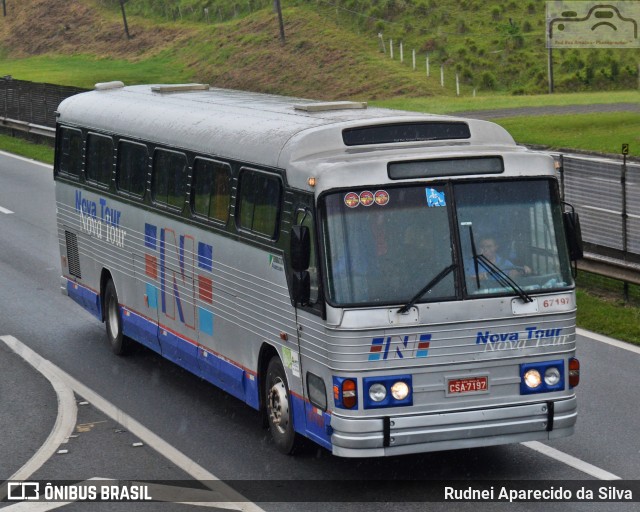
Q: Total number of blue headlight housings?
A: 2